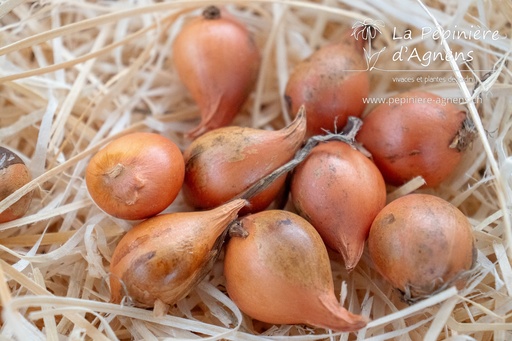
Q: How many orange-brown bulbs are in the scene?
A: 10